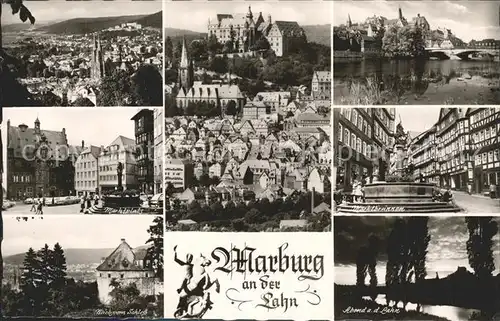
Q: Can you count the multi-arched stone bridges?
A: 1